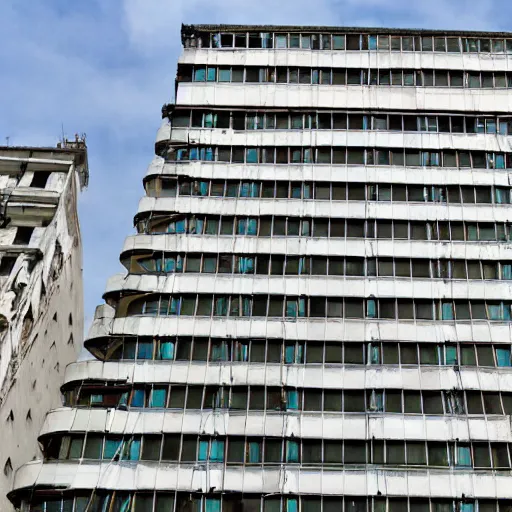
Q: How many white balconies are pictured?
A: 11